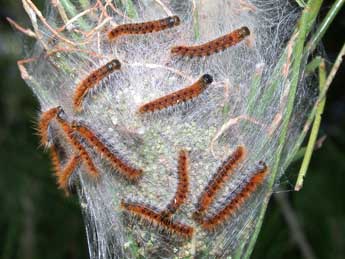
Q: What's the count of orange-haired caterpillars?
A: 13